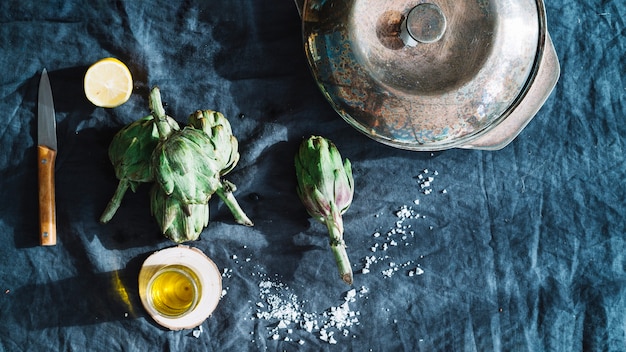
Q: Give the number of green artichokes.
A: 5